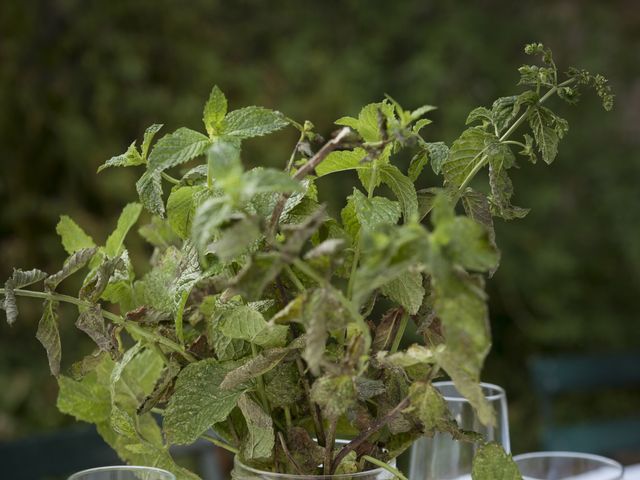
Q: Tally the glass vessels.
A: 4